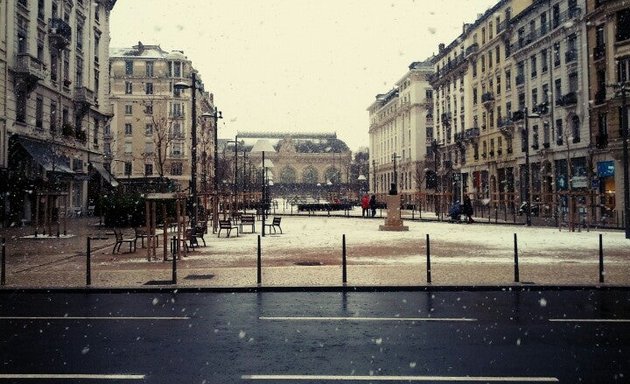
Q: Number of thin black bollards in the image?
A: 8